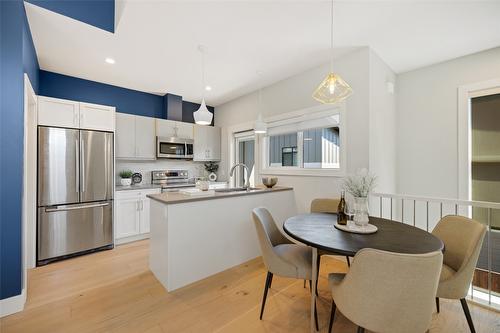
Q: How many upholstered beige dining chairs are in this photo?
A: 4